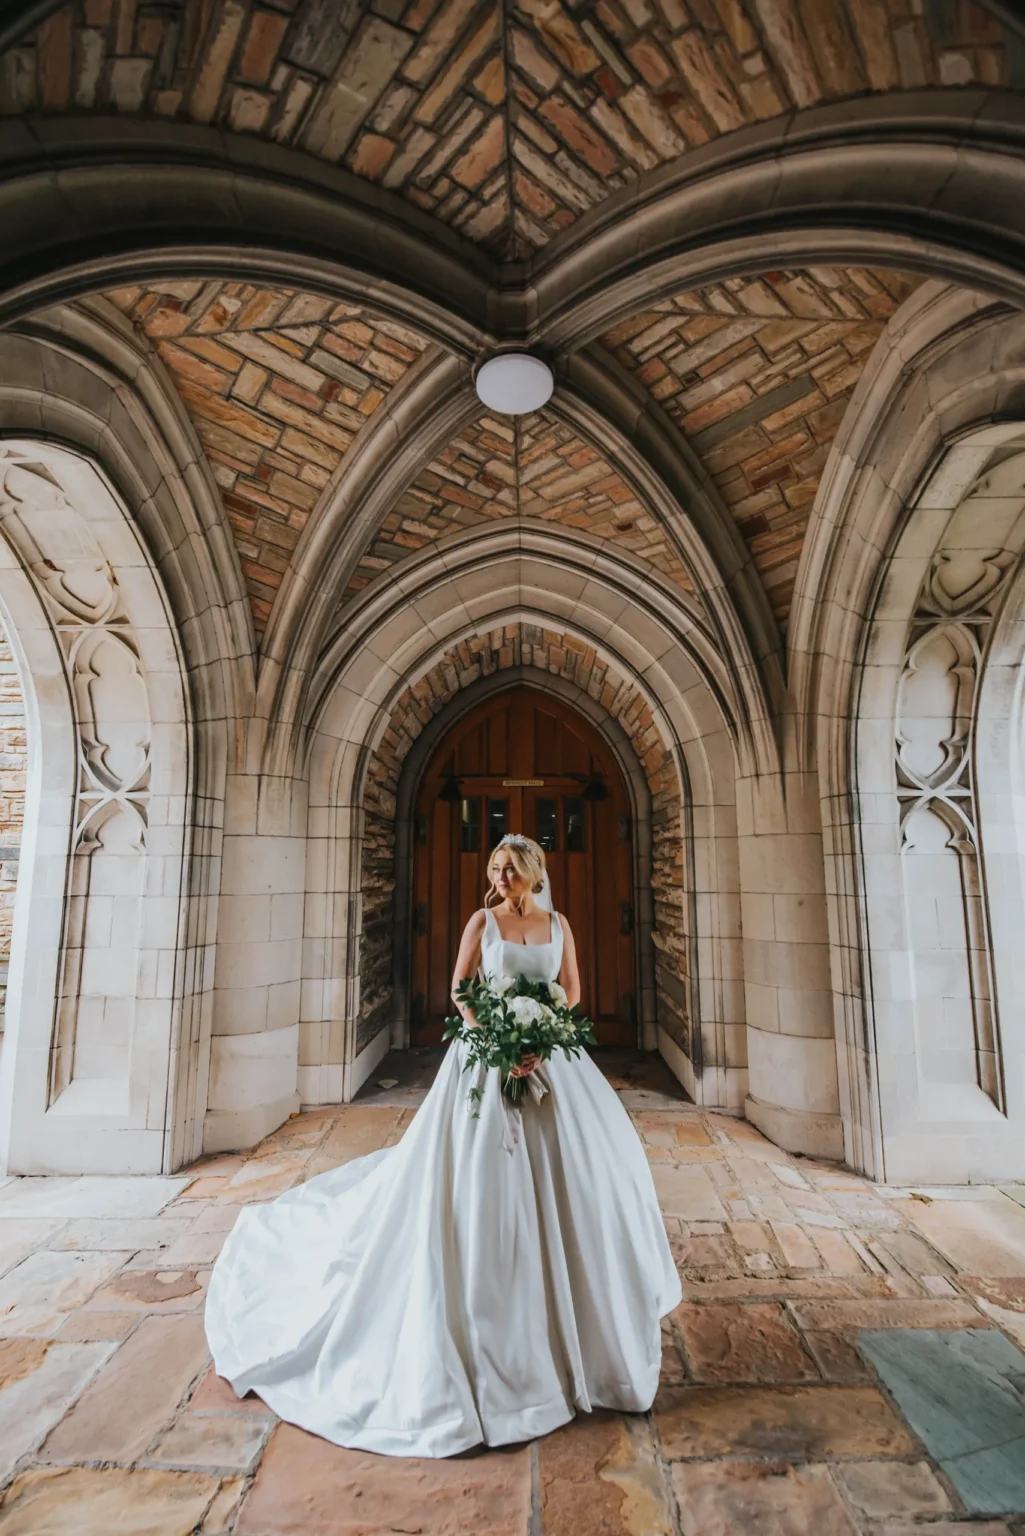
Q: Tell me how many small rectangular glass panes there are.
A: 4